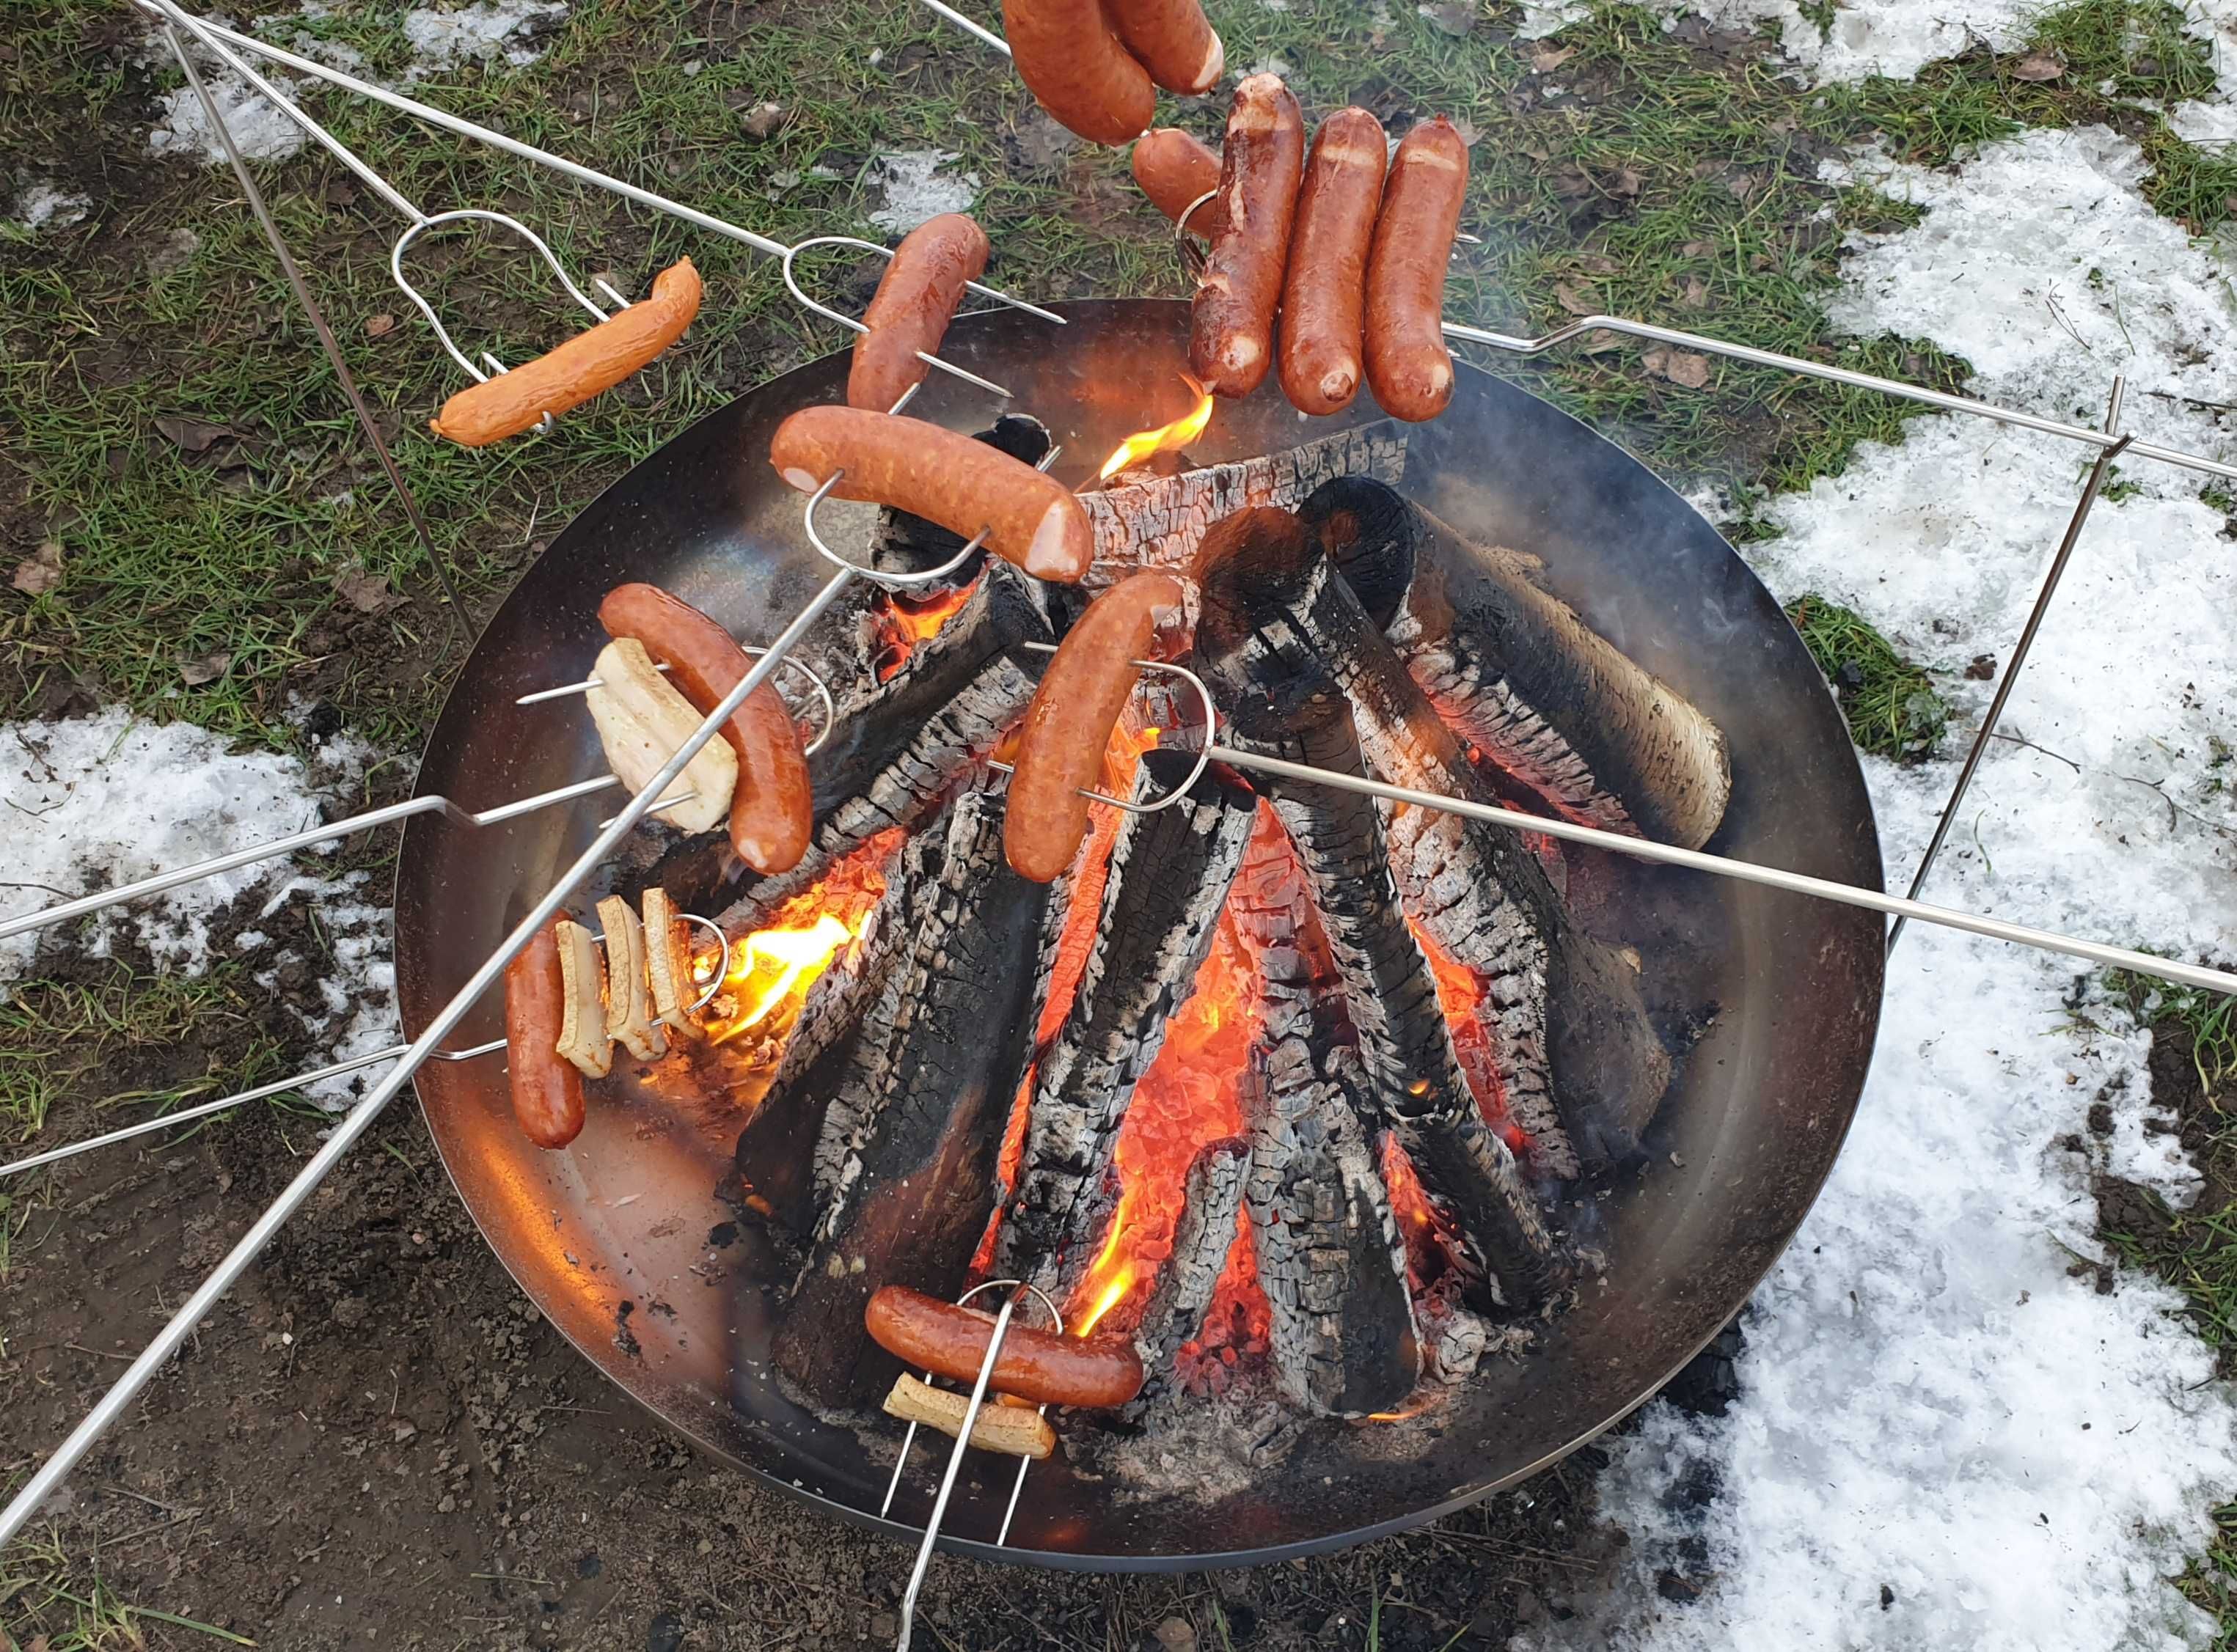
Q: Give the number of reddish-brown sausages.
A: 12